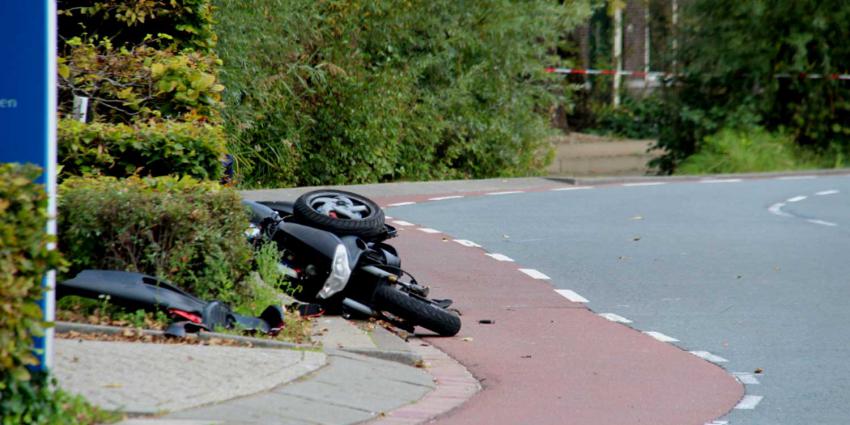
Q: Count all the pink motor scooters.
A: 0